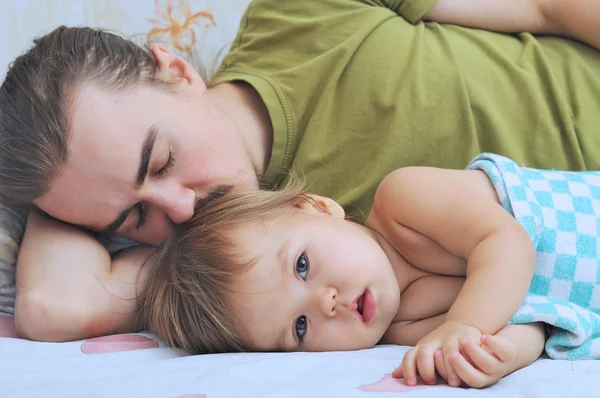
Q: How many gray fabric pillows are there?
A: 1